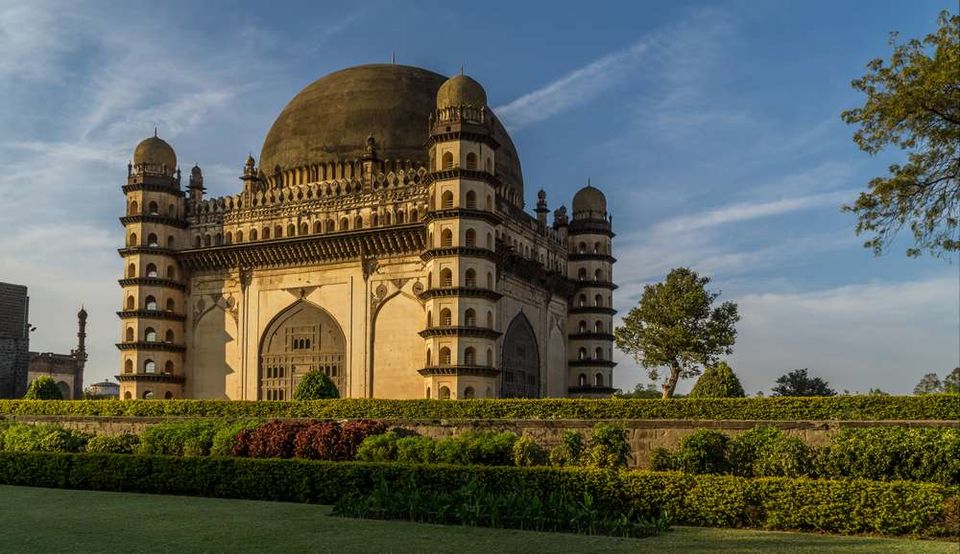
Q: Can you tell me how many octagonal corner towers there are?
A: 3